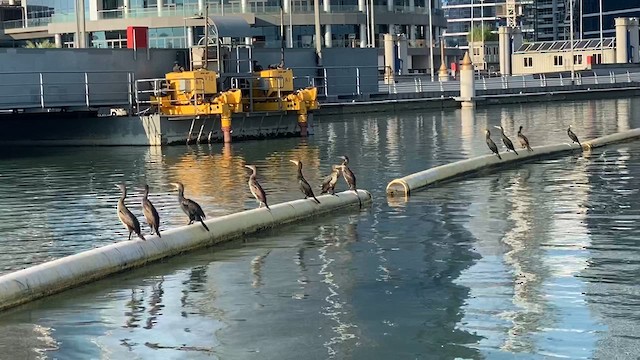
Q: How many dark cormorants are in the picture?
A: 11